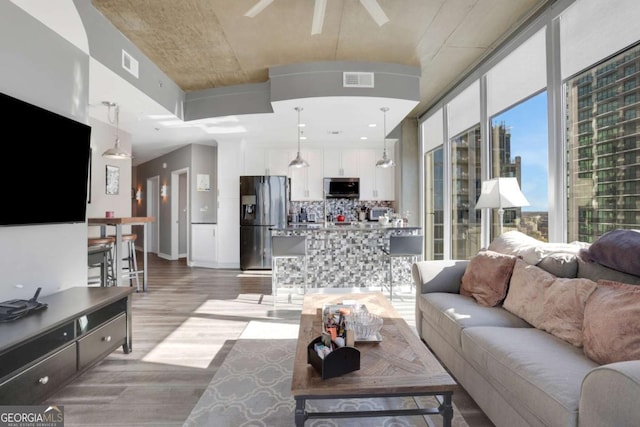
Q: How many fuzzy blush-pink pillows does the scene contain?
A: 3